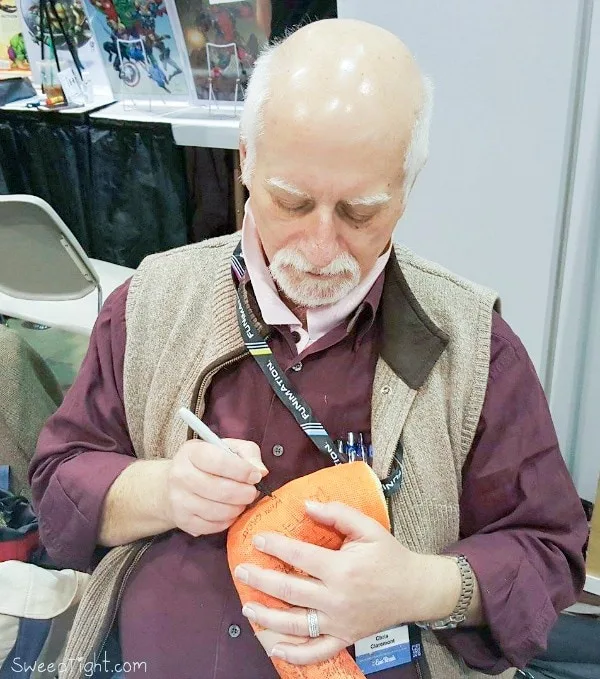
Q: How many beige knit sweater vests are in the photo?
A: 1